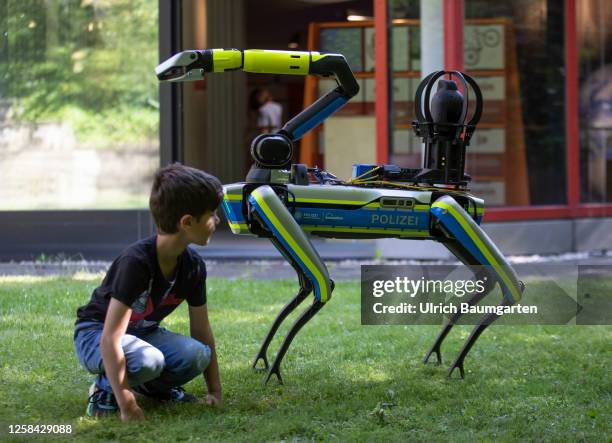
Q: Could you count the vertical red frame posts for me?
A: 3